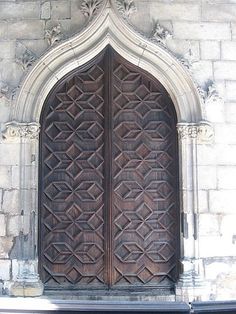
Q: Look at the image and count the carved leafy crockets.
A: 8